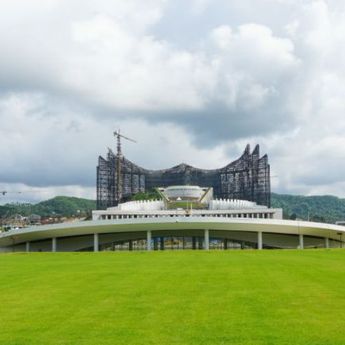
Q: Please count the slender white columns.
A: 8